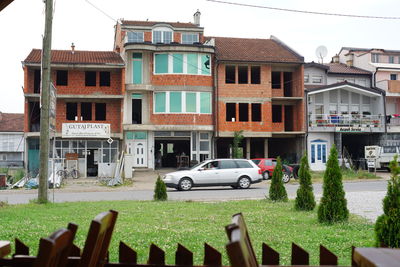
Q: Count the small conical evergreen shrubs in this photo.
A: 5